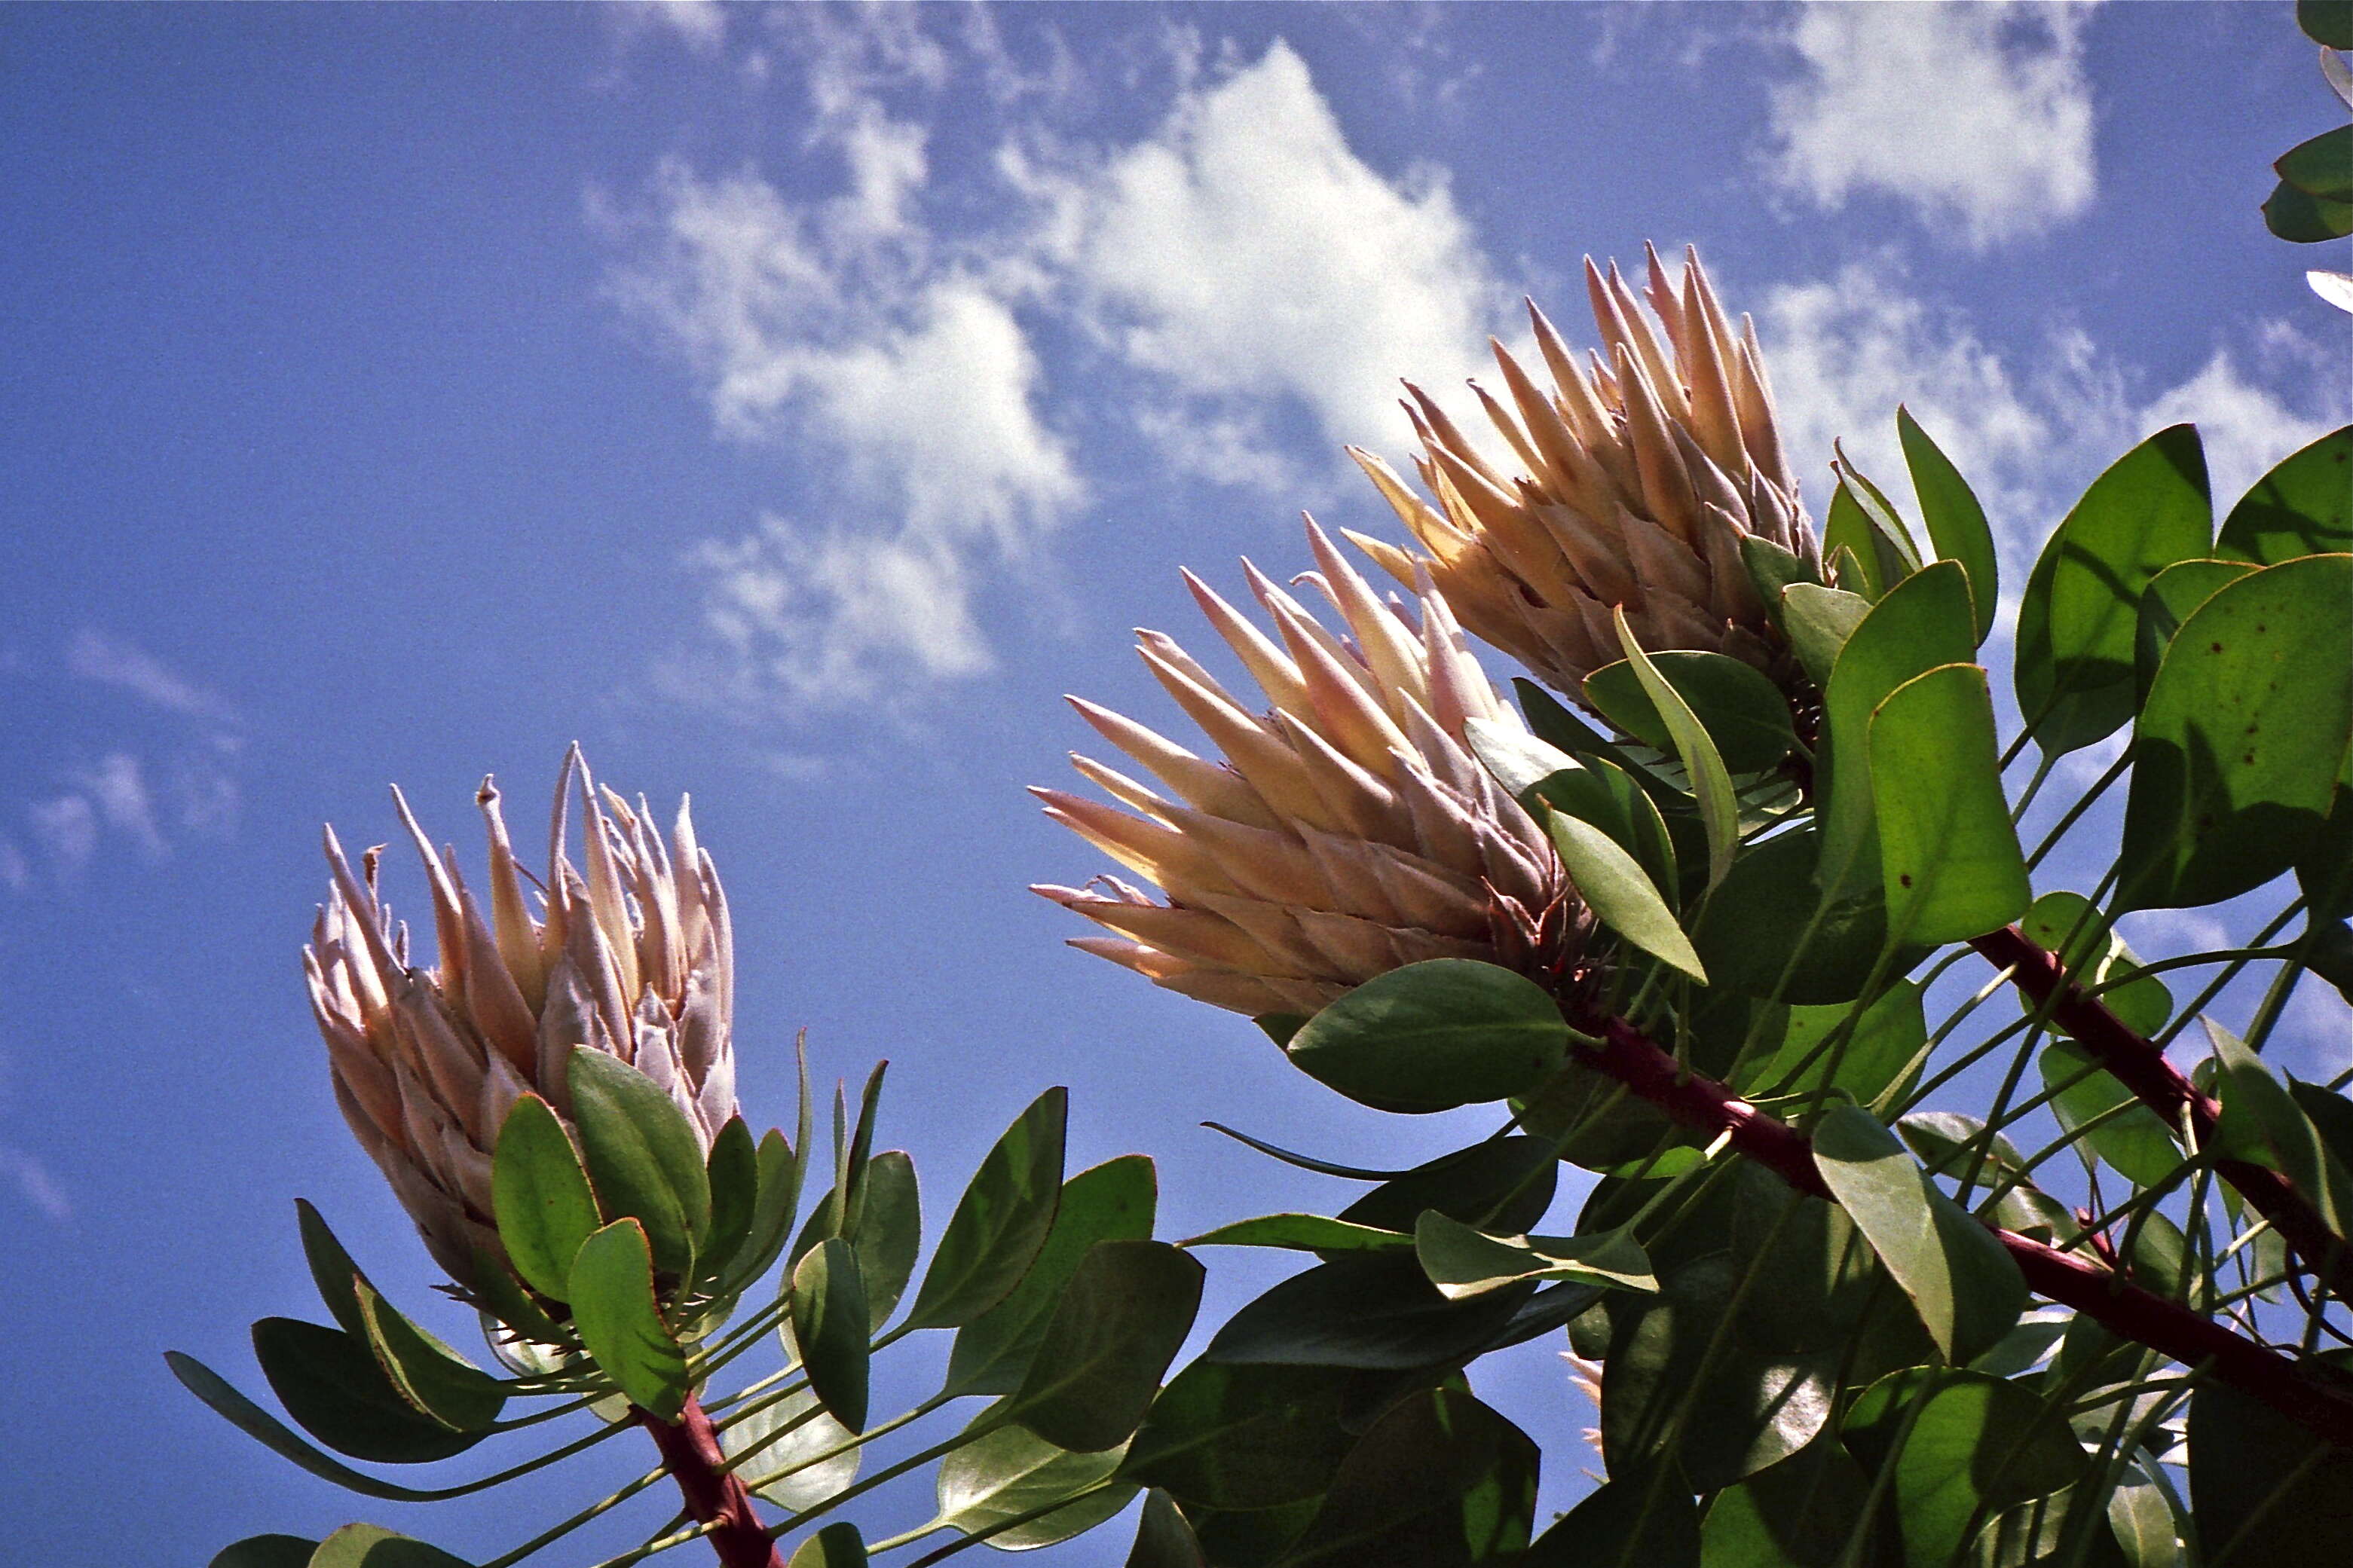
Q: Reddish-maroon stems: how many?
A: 3